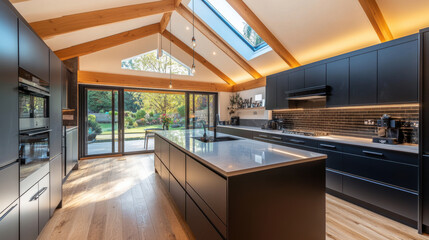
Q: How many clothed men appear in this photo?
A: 0